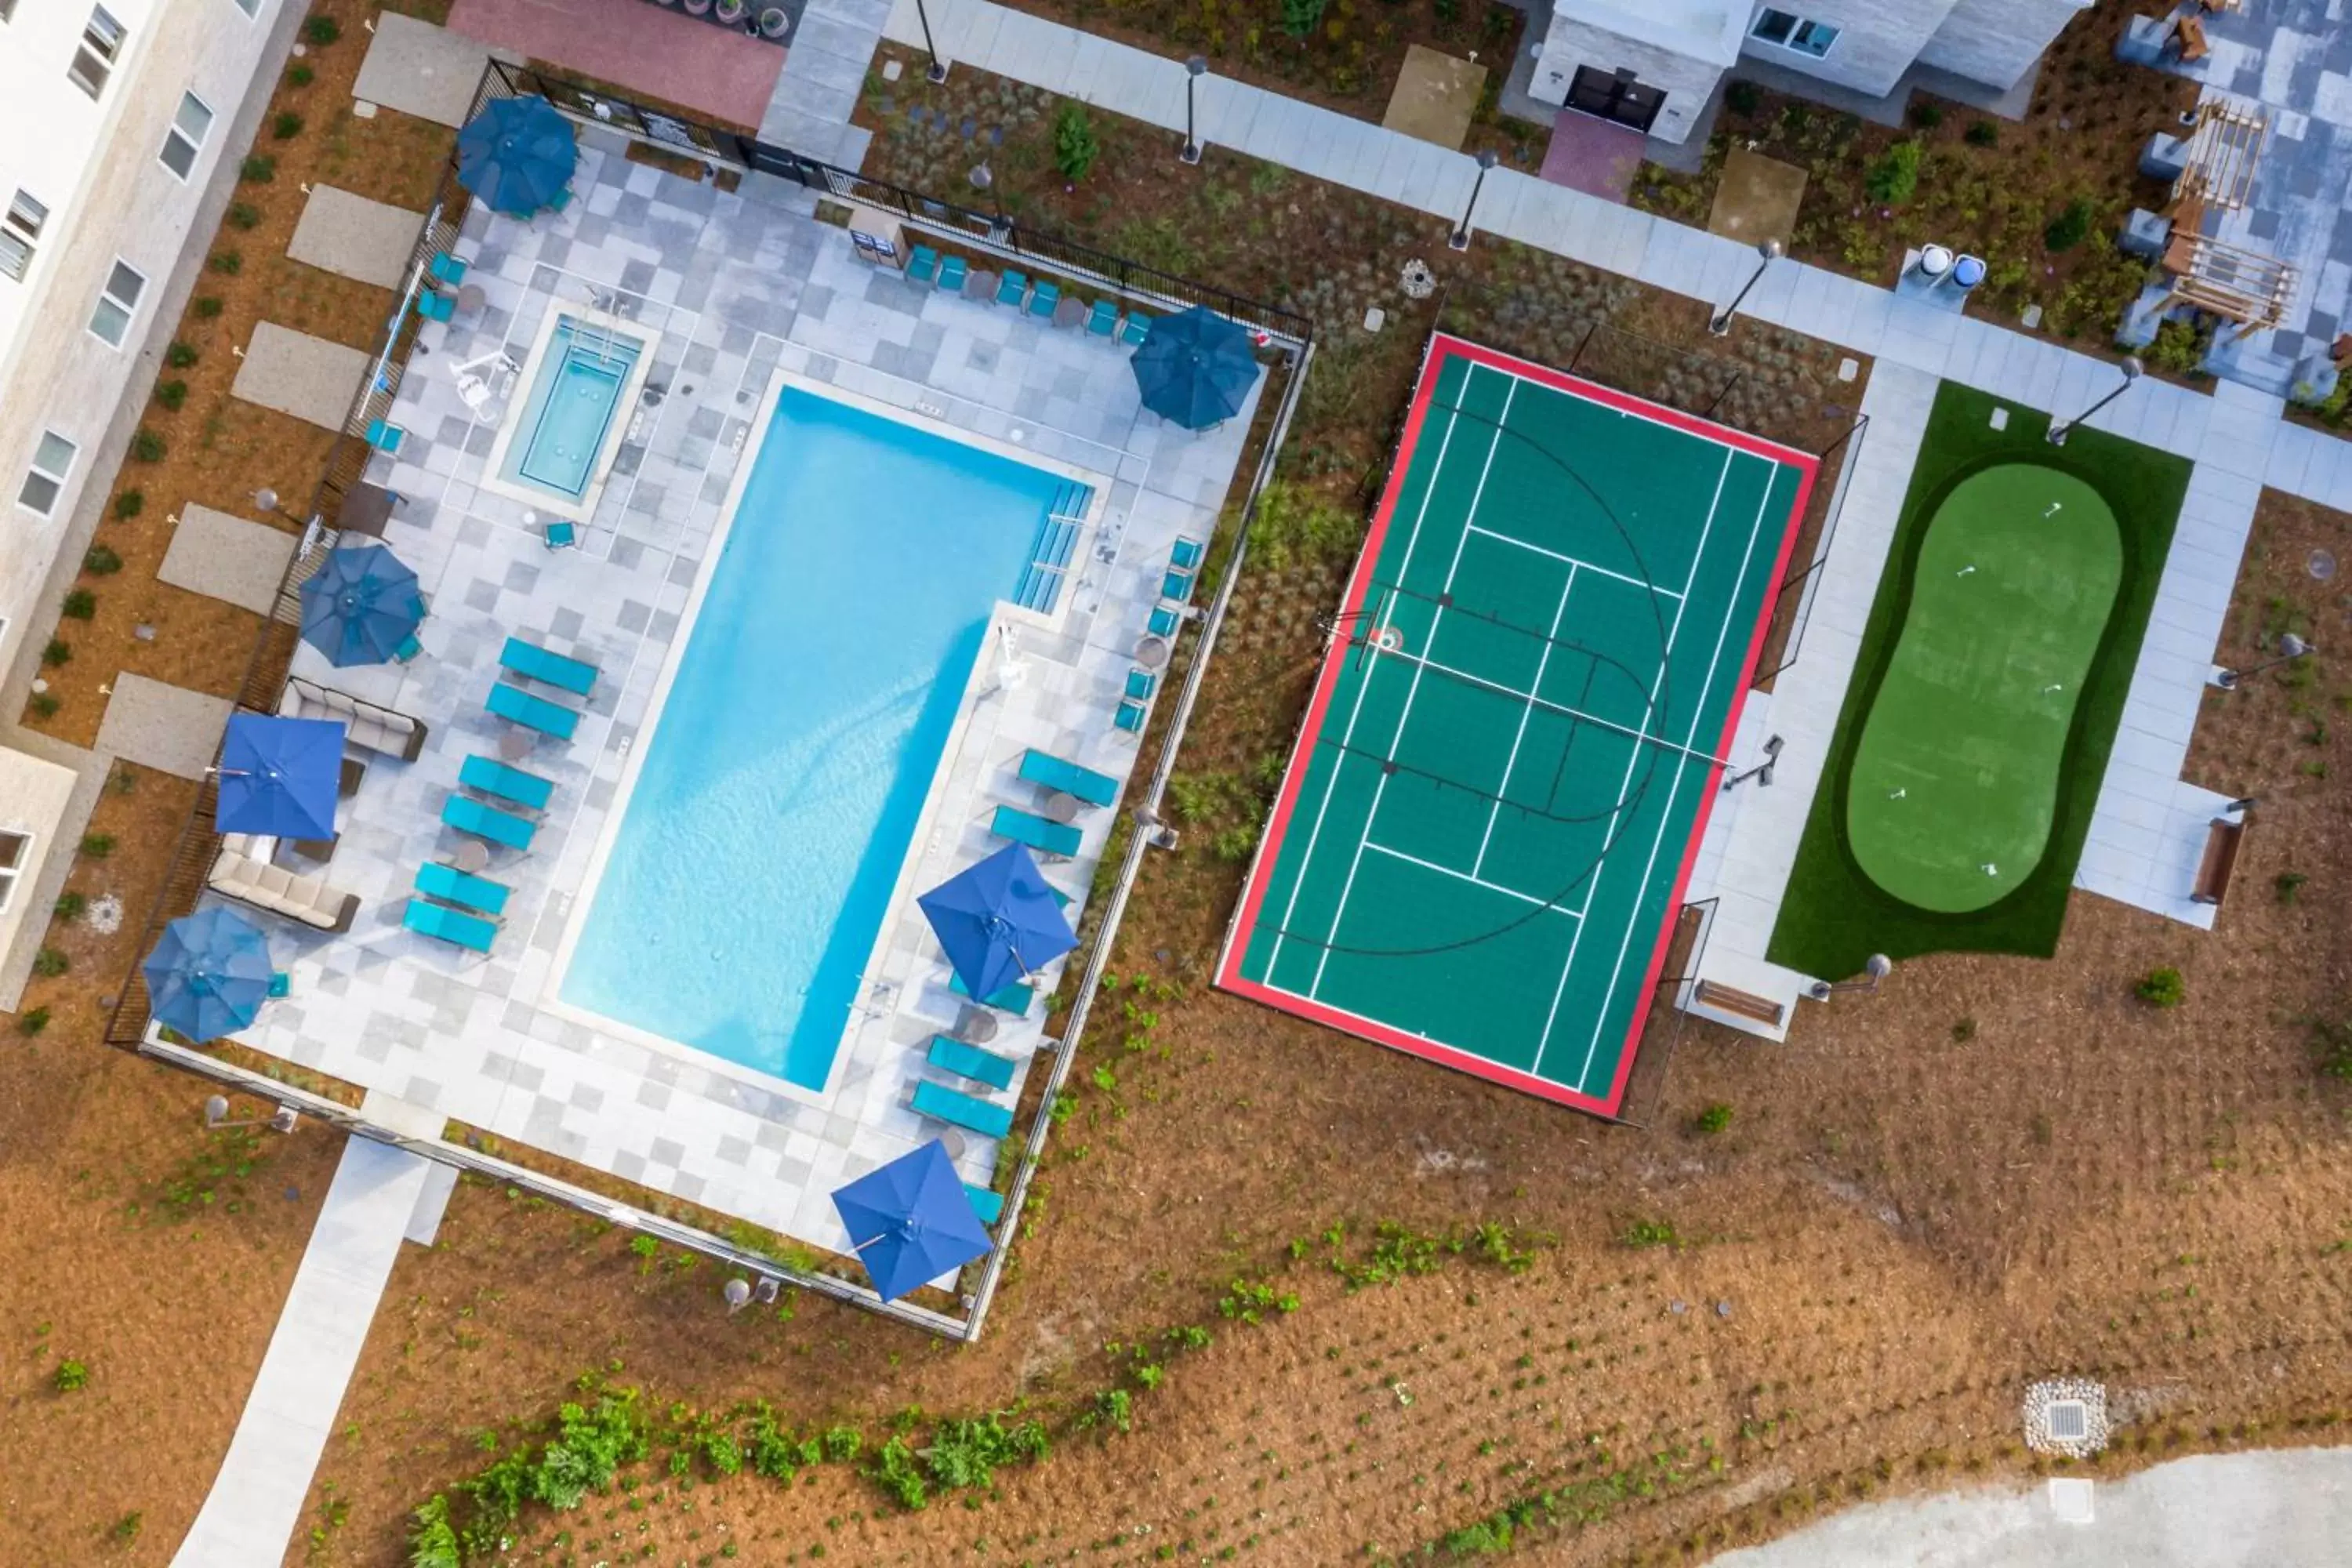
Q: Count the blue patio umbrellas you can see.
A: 7